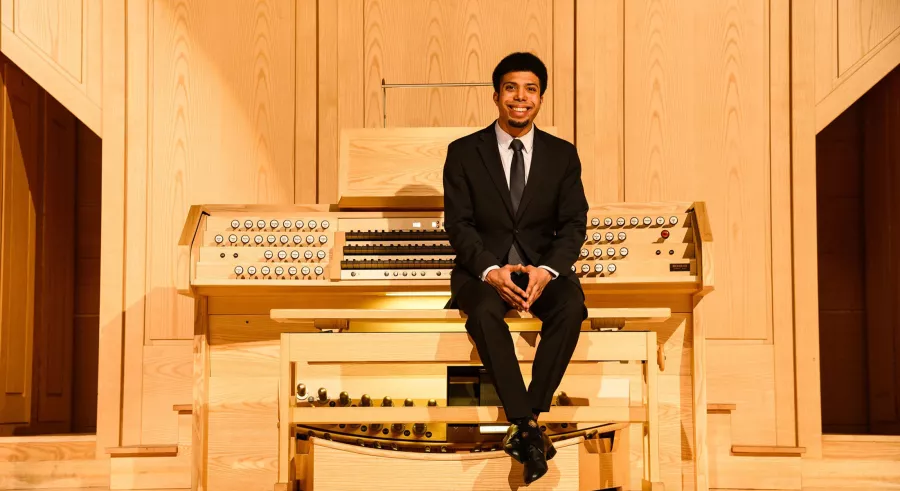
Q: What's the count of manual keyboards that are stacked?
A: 3